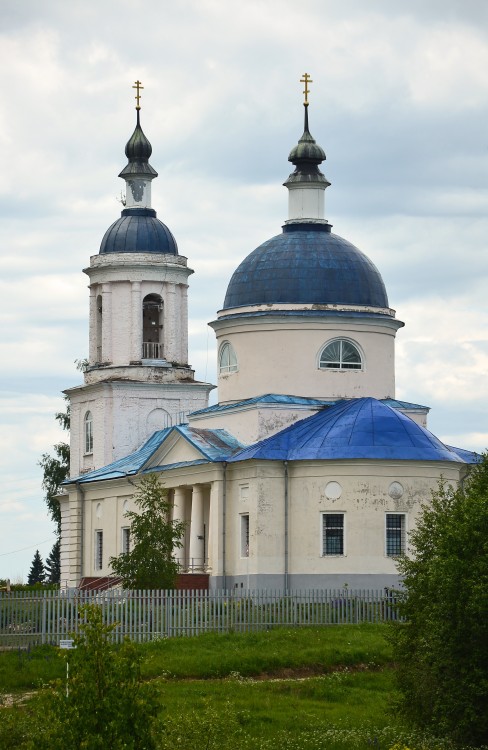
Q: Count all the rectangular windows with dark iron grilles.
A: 5